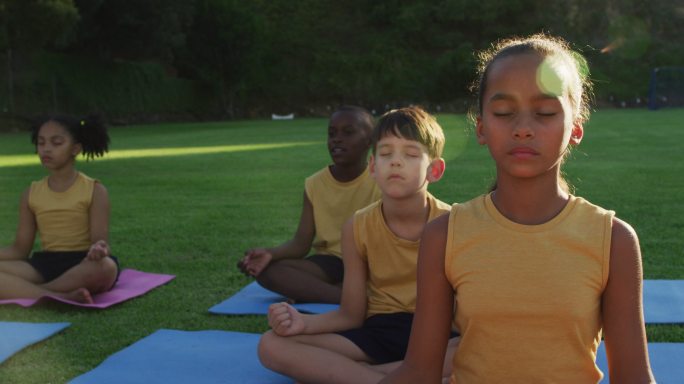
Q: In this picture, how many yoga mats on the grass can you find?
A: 6